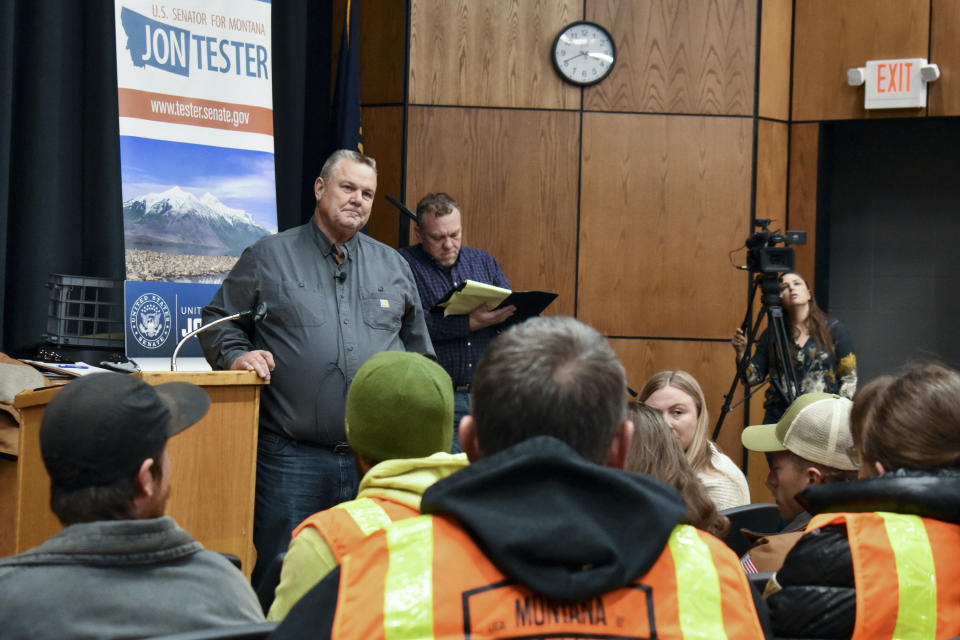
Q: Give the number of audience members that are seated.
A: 7